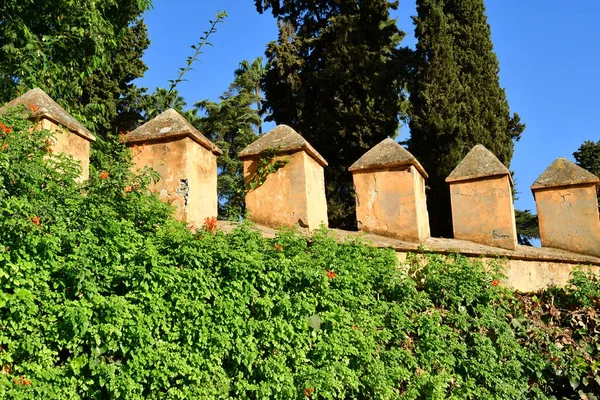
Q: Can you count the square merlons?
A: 6